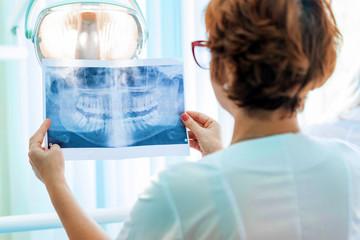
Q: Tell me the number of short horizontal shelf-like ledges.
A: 1